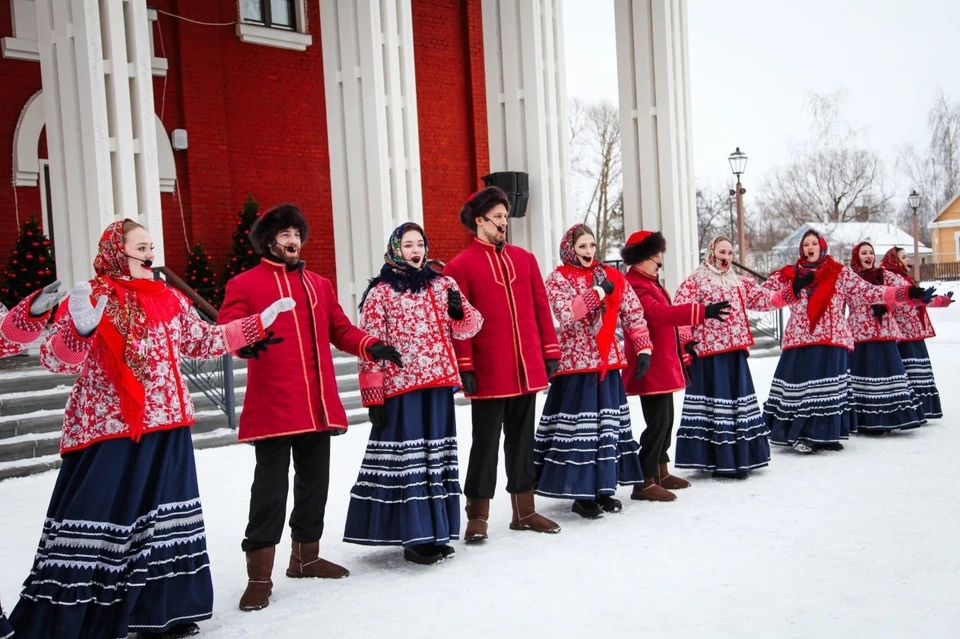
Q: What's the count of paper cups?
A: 0